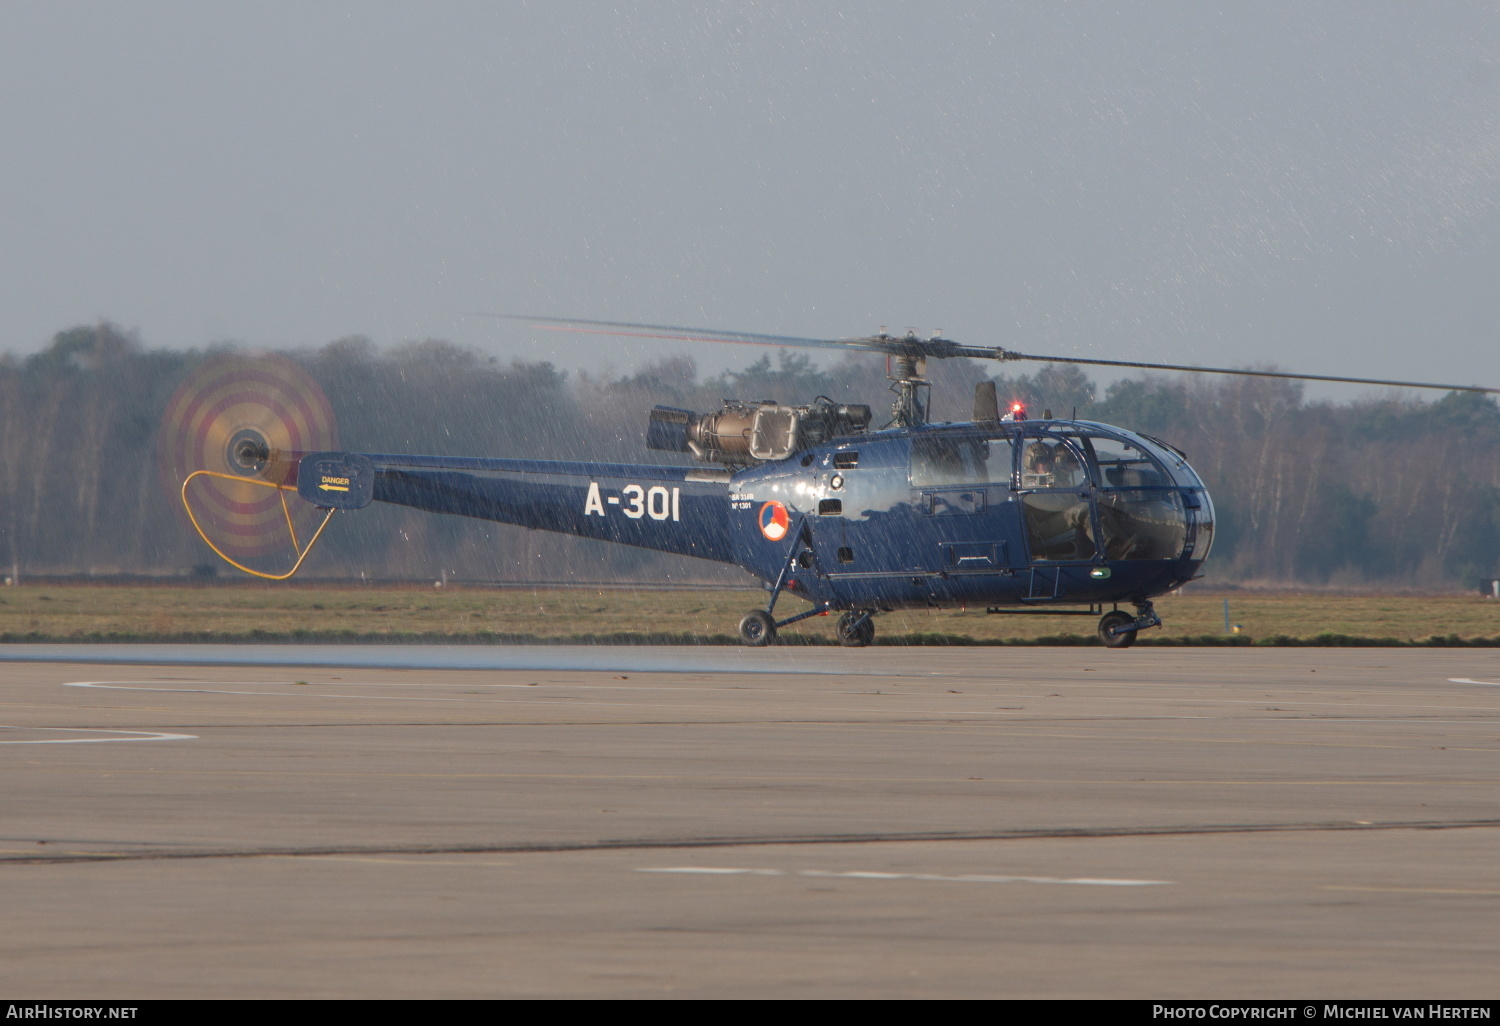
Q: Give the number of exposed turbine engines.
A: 1